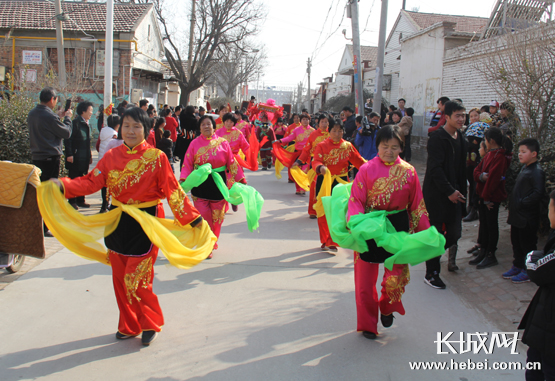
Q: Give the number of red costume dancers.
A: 5